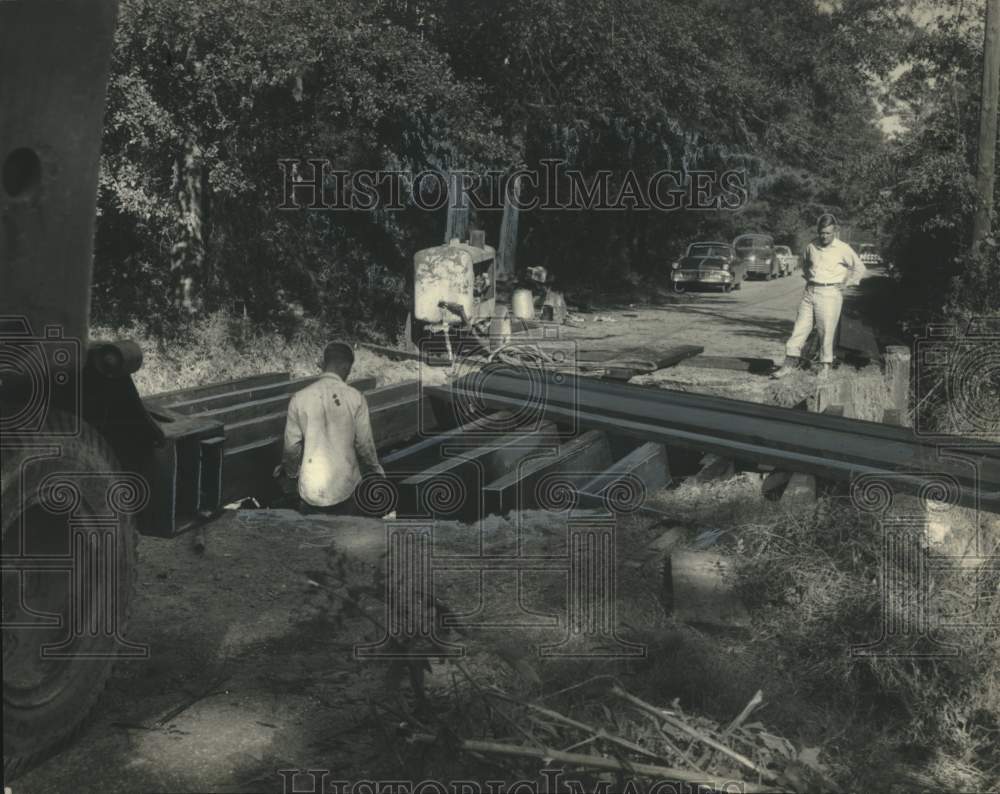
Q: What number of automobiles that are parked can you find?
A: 4